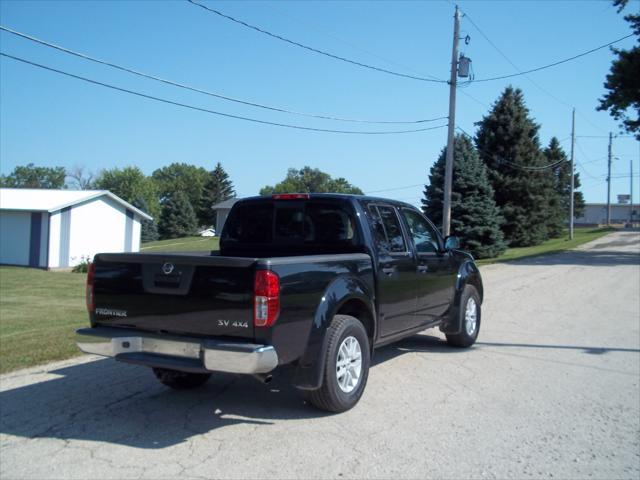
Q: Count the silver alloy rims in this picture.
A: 2